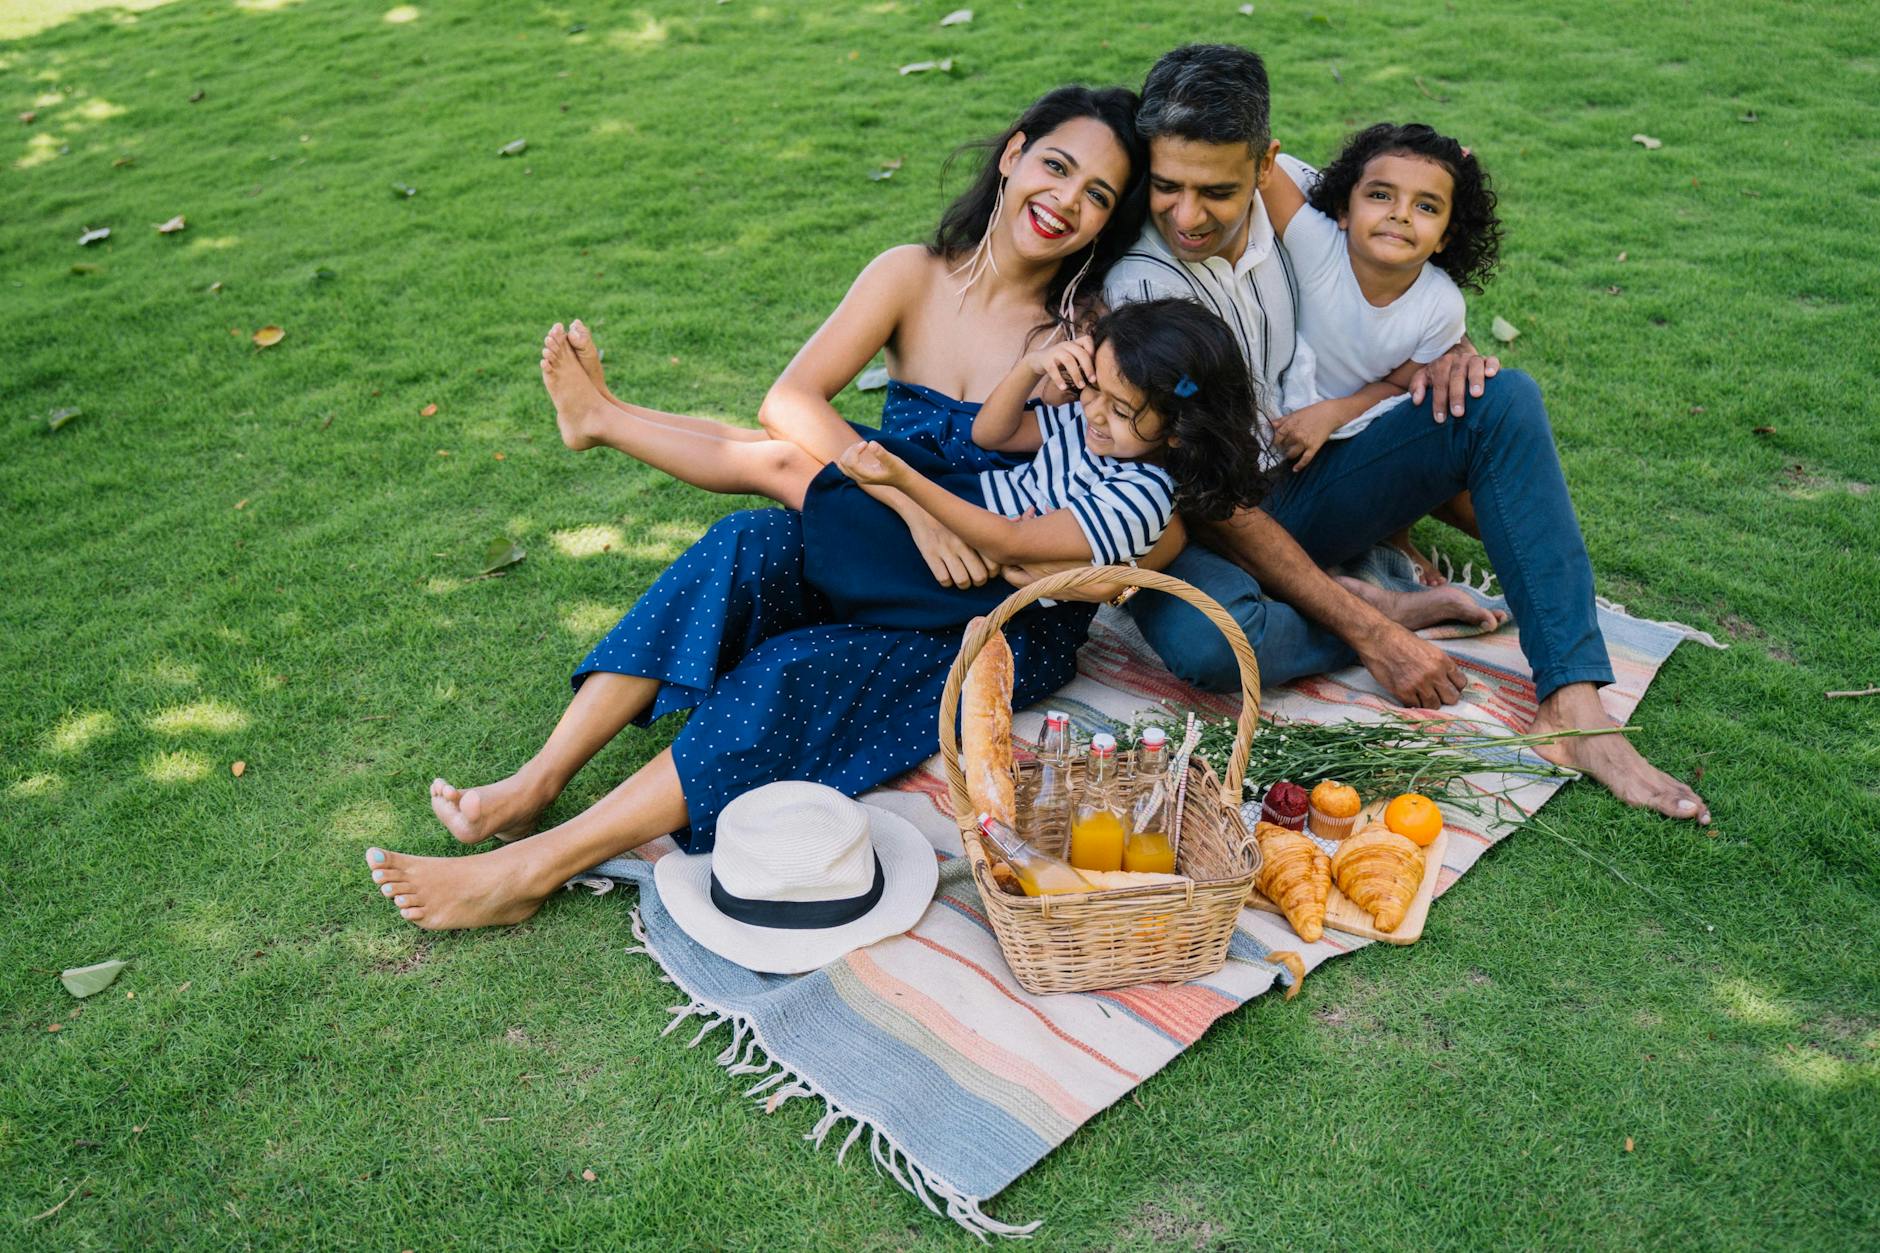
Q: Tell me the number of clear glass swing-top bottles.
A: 4